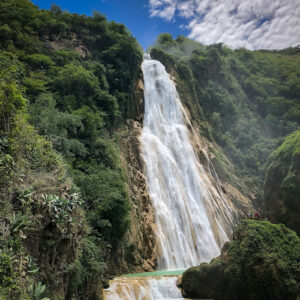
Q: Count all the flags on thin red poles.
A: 0